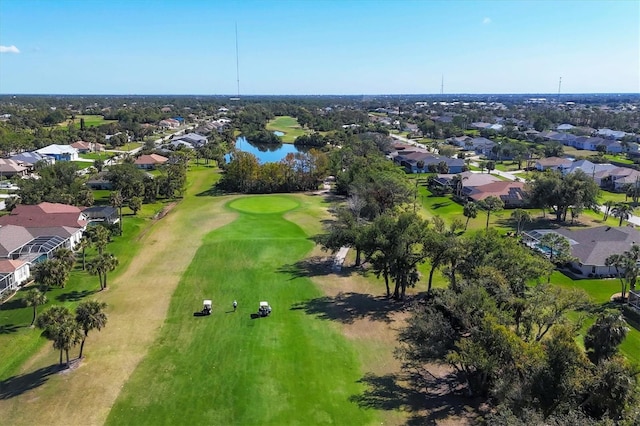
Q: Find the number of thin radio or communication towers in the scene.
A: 3